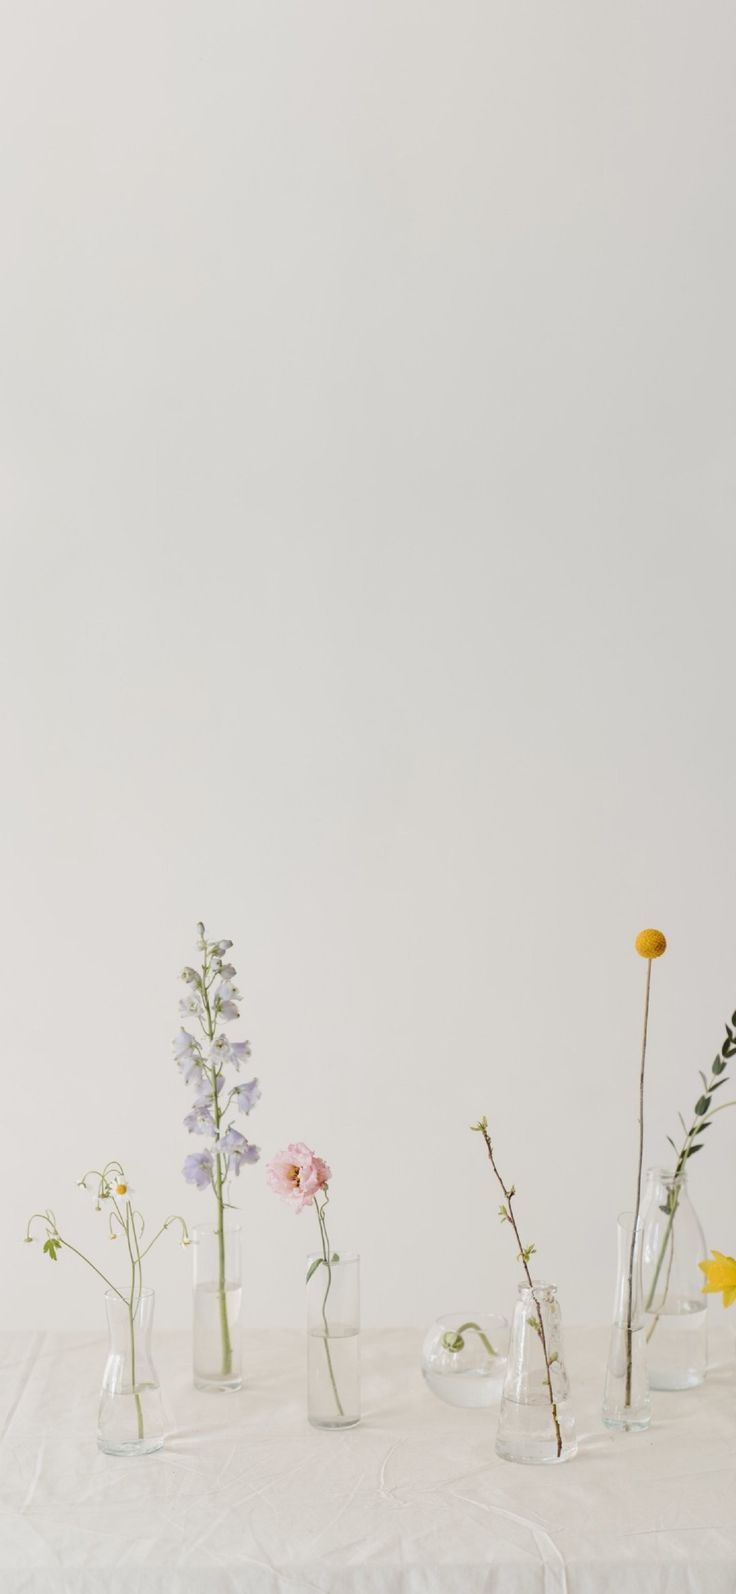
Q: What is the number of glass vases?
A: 7